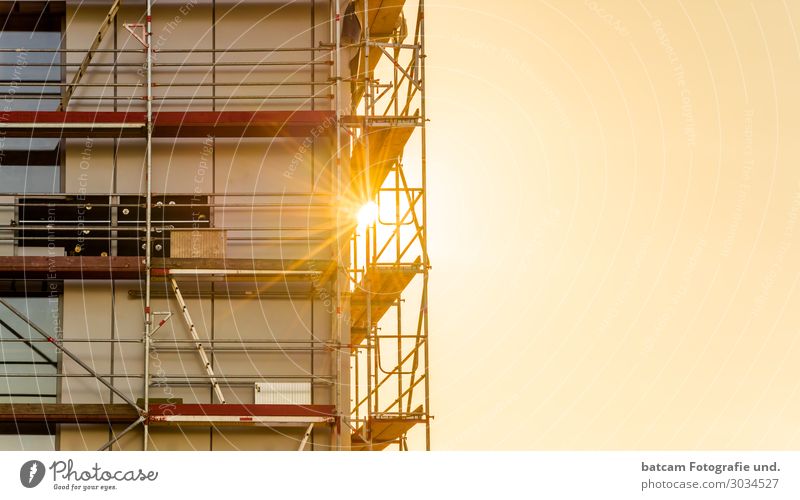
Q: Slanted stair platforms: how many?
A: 4